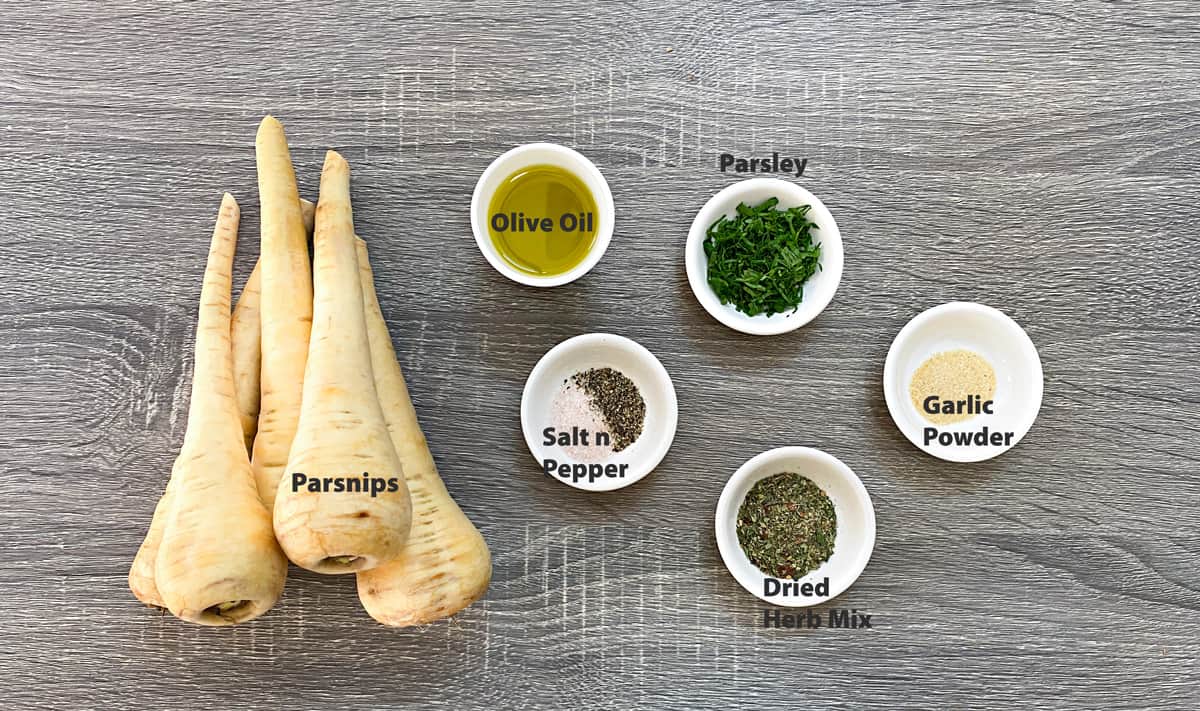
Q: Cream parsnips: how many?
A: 5